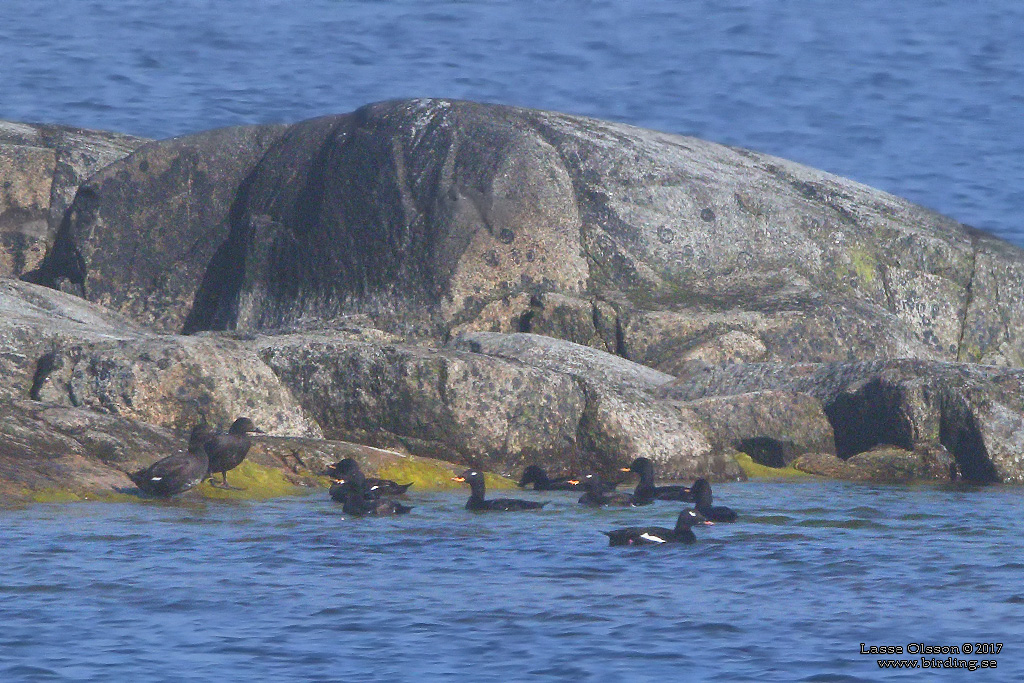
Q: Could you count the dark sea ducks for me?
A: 10